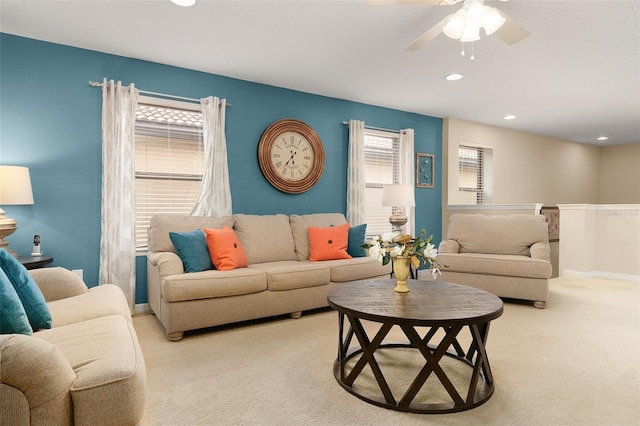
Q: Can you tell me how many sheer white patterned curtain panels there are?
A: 4